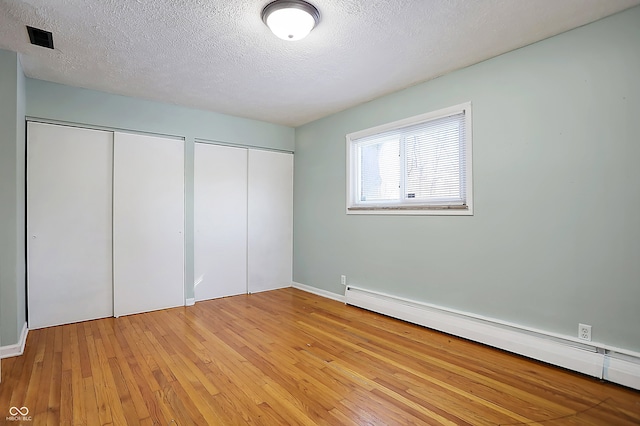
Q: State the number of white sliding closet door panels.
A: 4